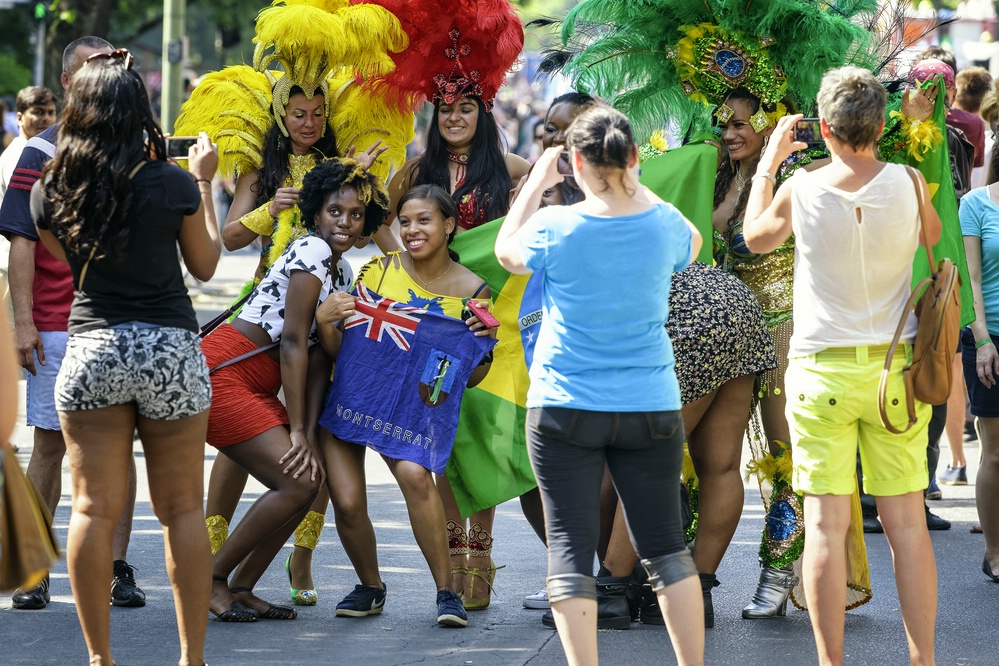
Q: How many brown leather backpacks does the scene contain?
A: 1